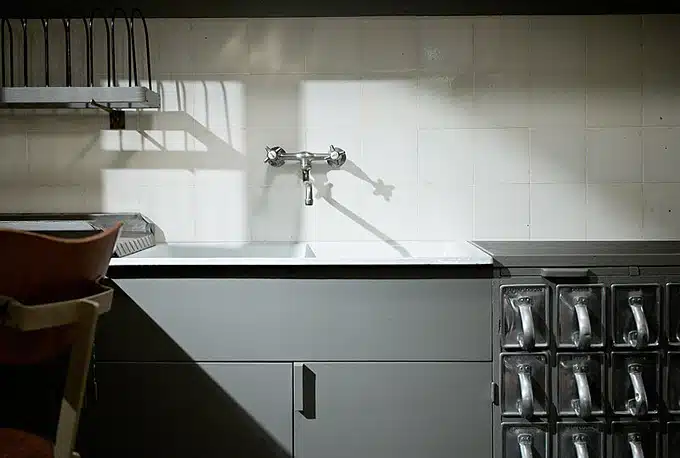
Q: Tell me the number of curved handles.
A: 9